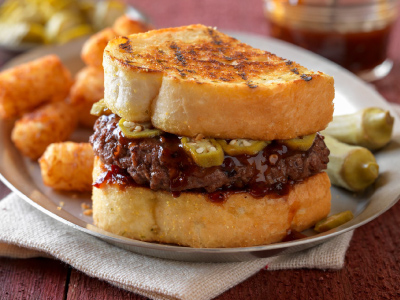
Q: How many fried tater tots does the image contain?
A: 6